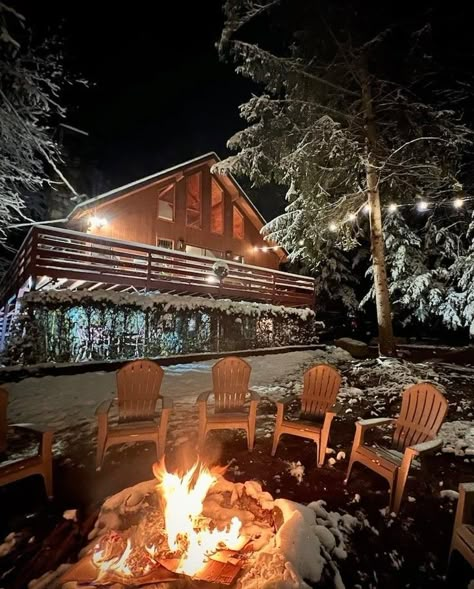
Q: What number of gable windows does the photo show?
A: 4